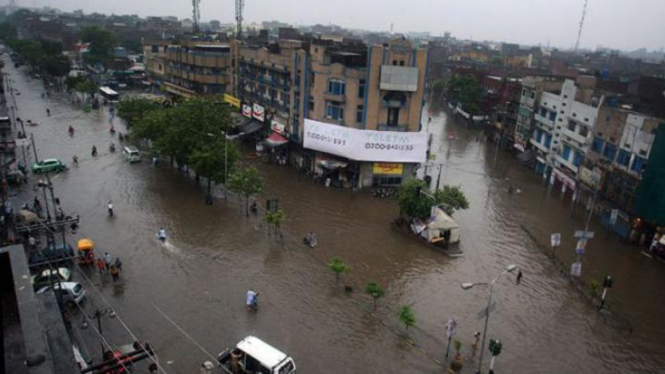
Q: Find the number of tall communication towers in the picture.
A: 3